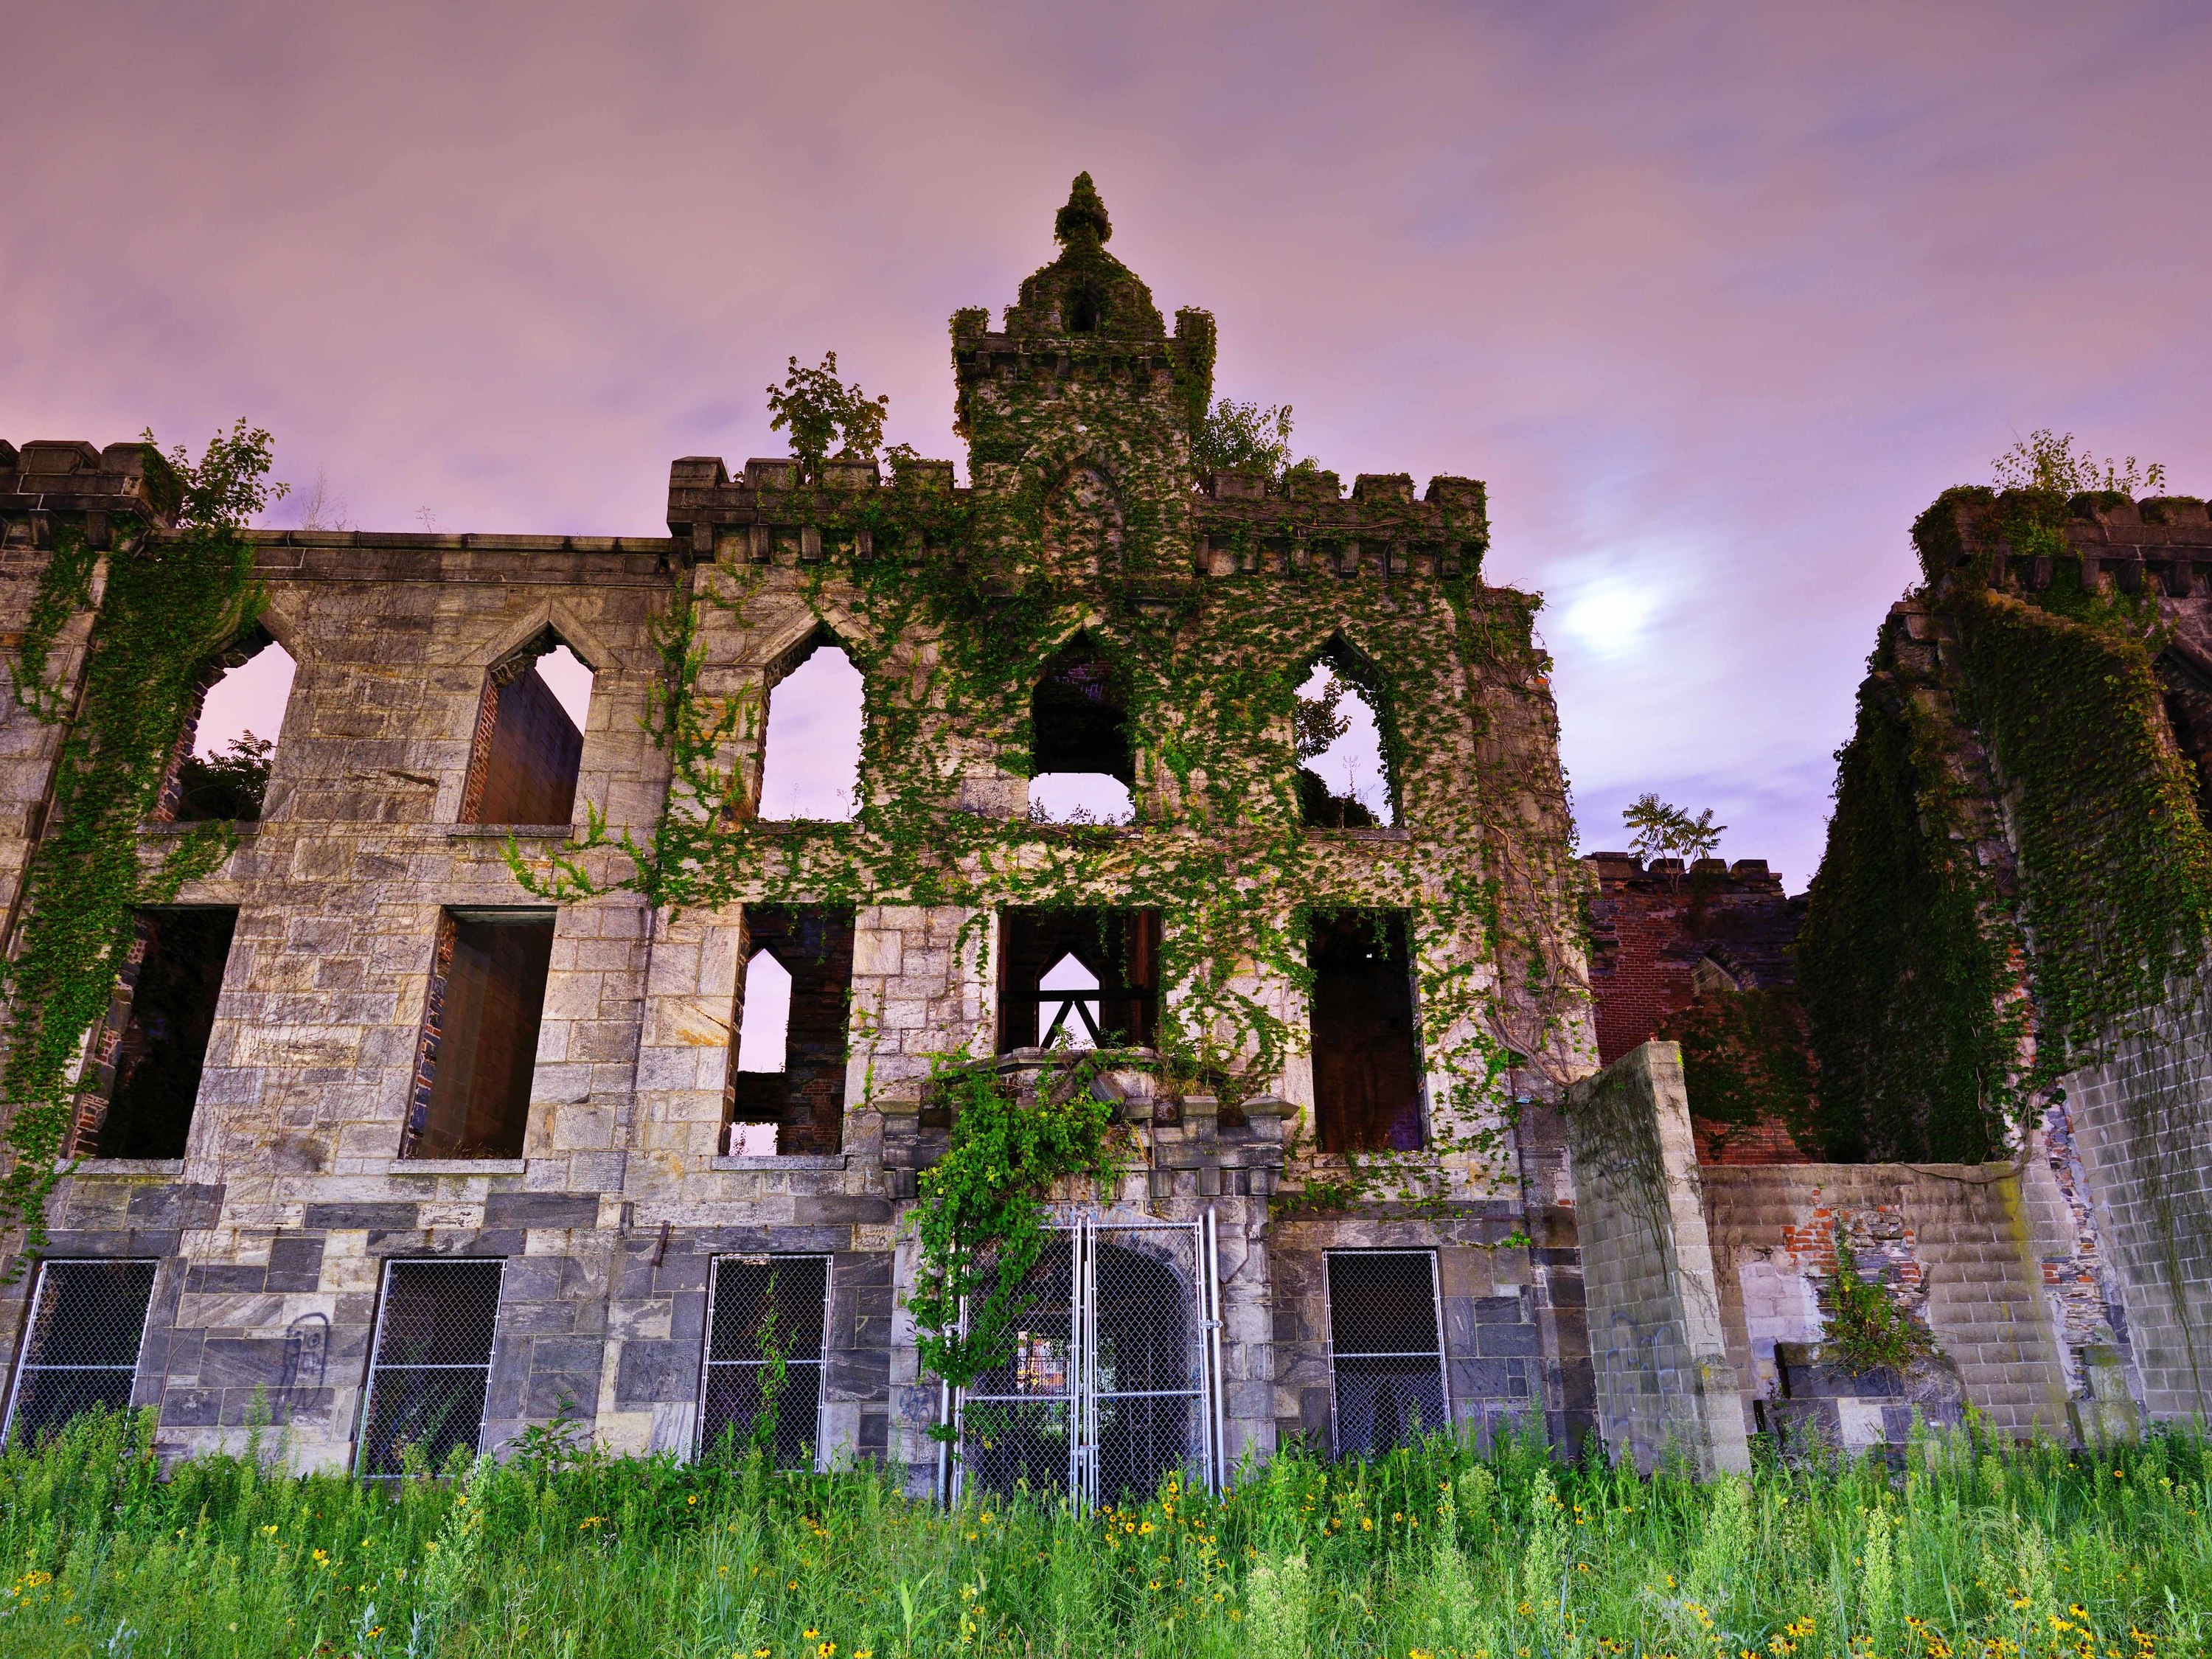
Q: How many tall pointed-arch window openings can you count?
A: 5